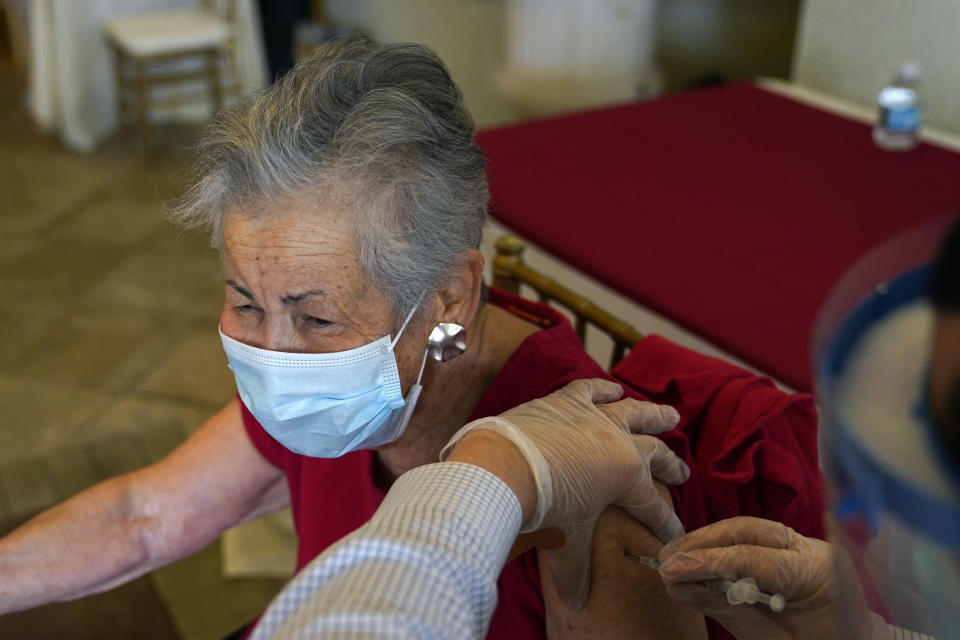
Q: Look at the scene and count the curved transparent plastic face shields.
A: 1